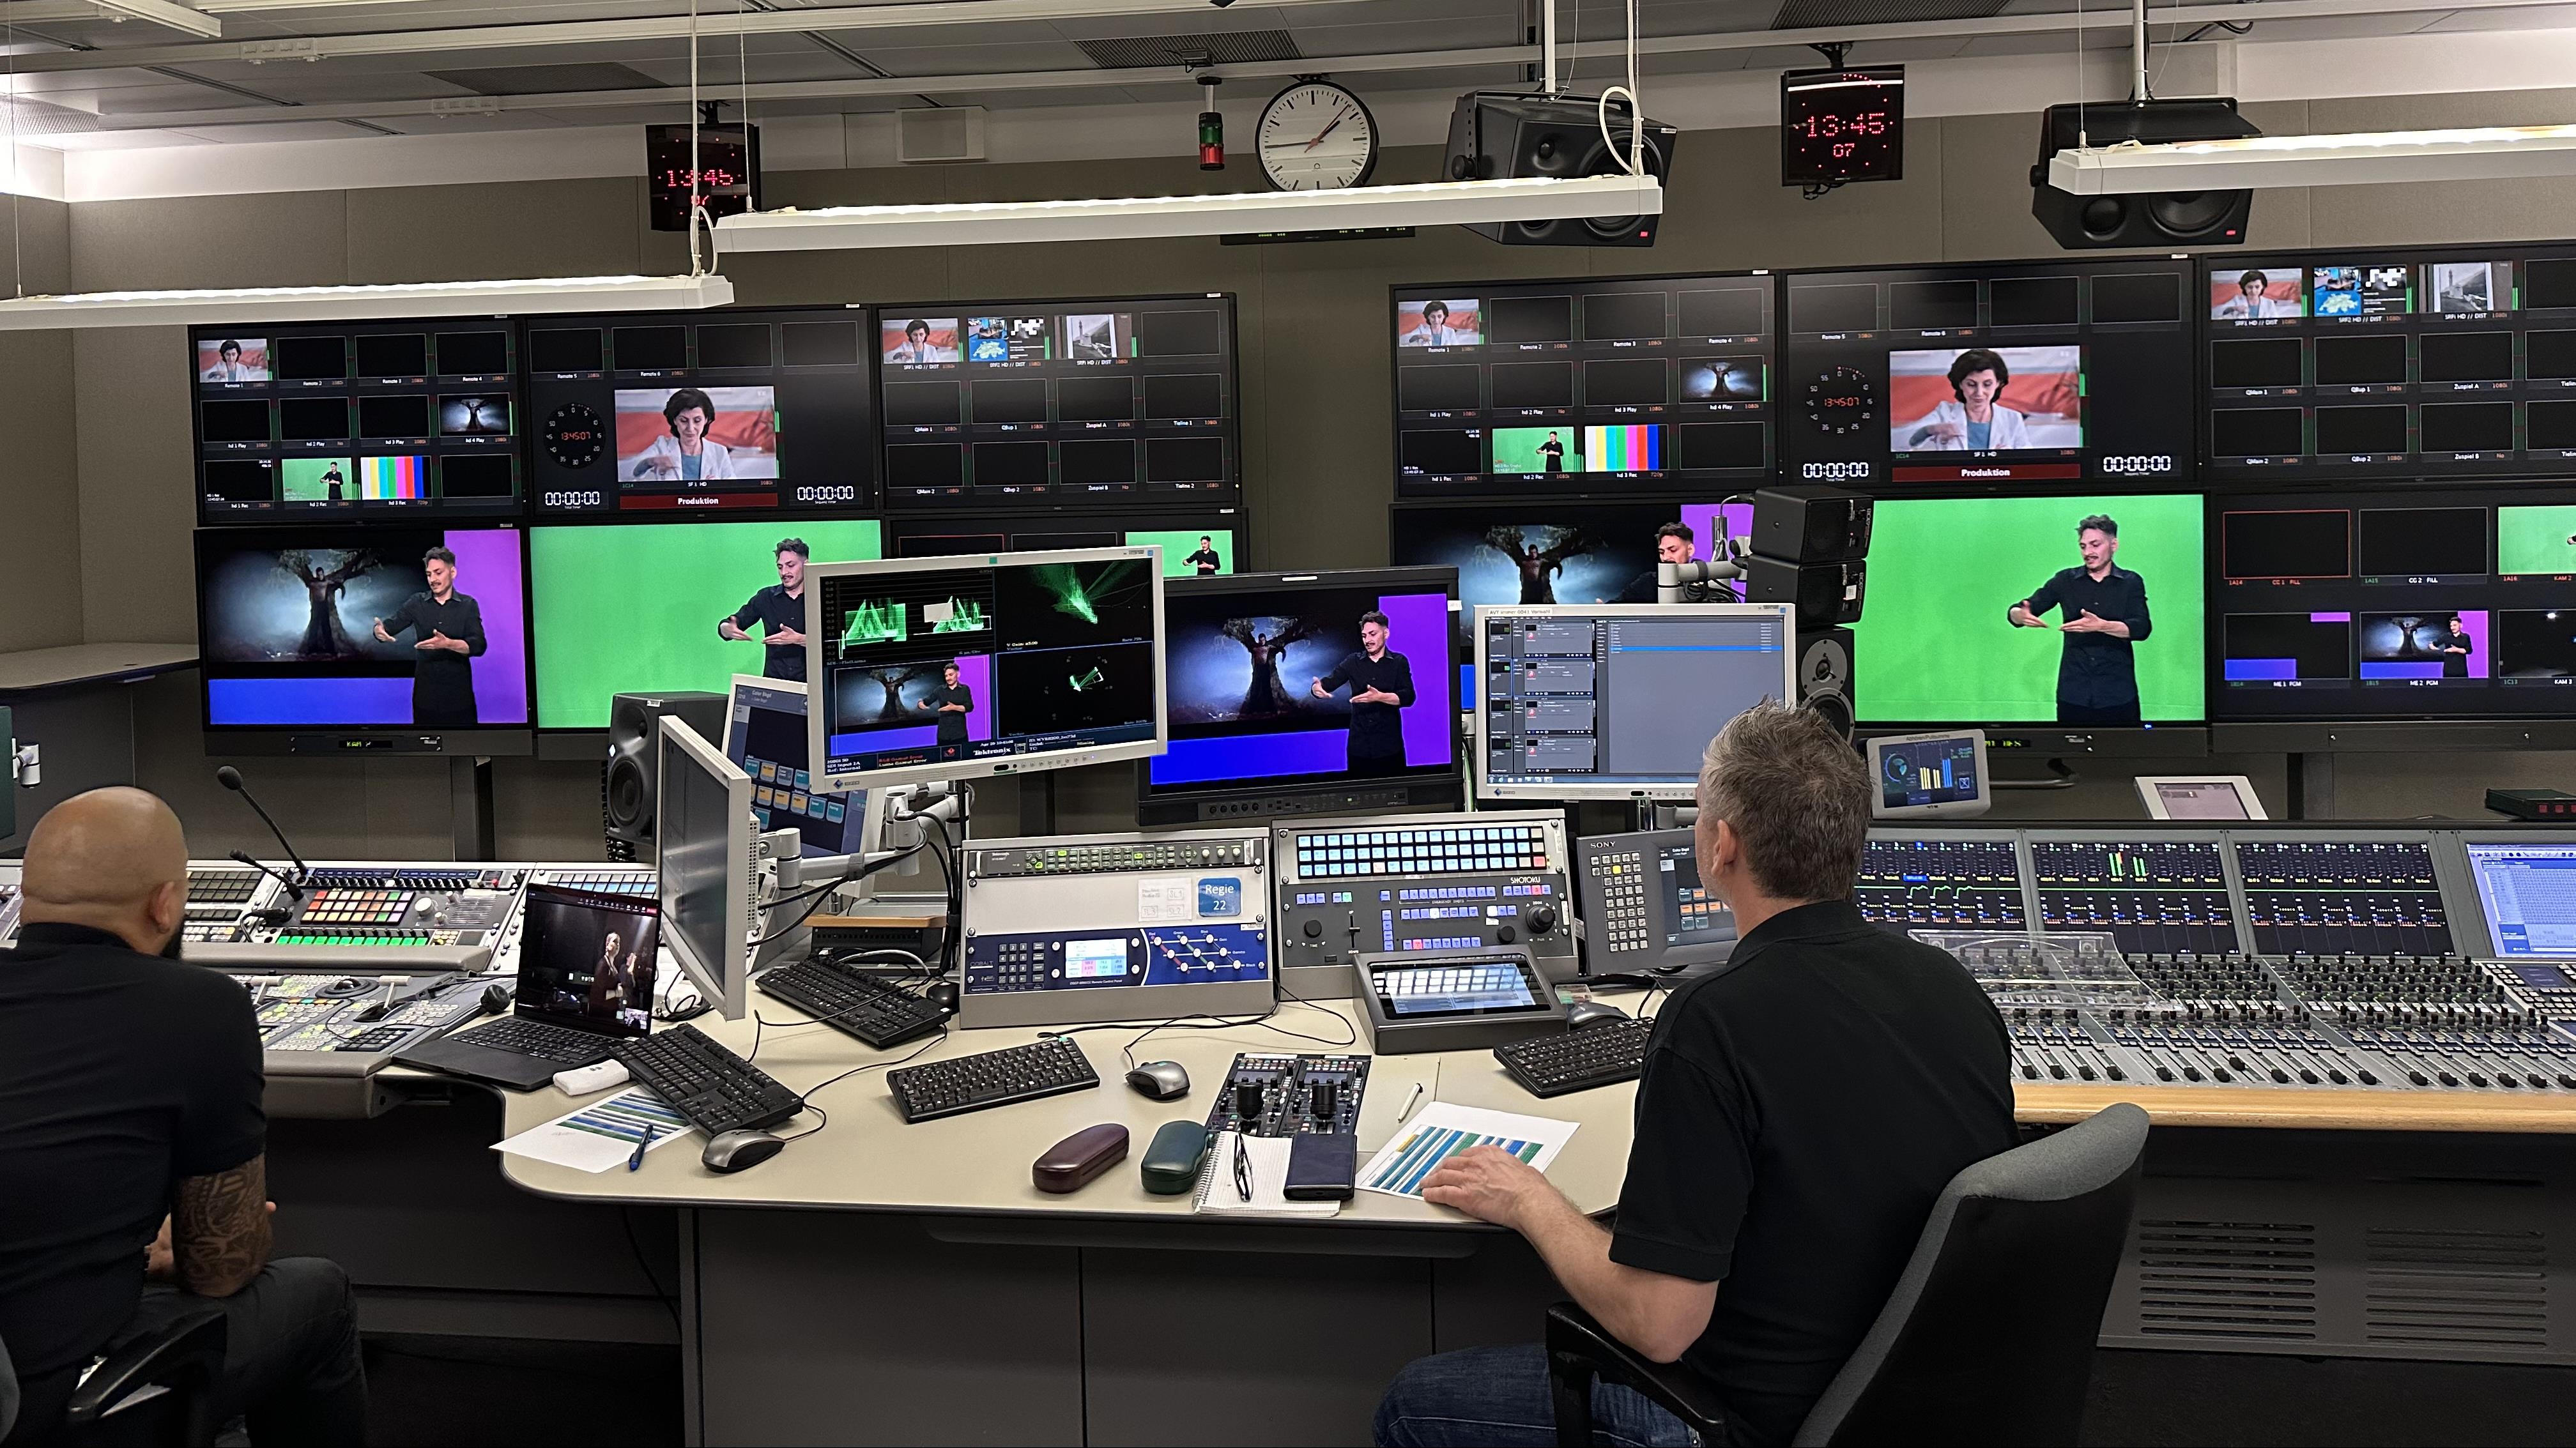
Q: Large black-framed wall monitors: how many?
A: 12